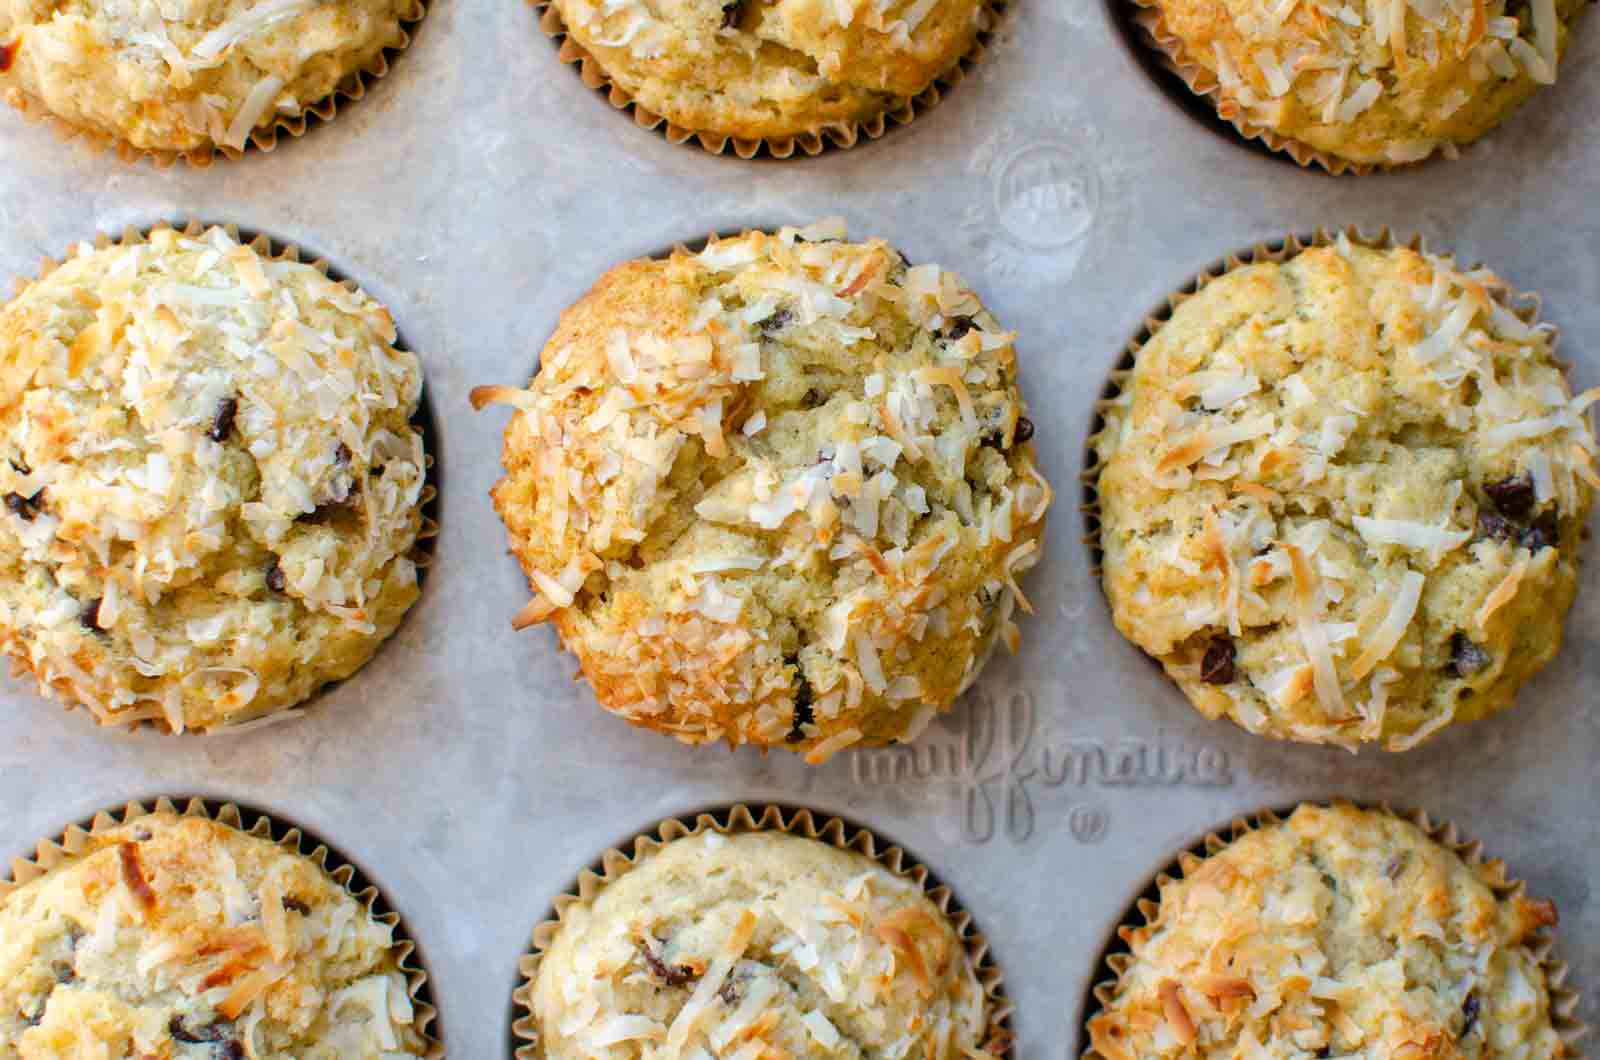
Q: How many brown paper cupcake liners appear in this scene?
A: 9